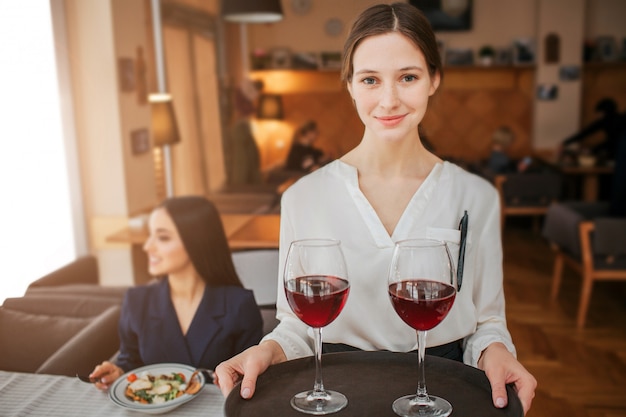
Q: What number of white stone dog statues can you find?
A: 0